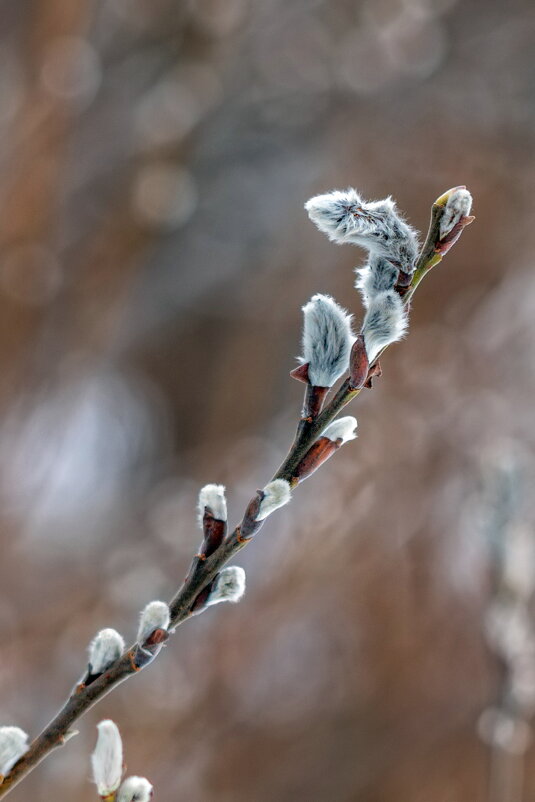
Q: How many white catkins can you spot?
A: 14